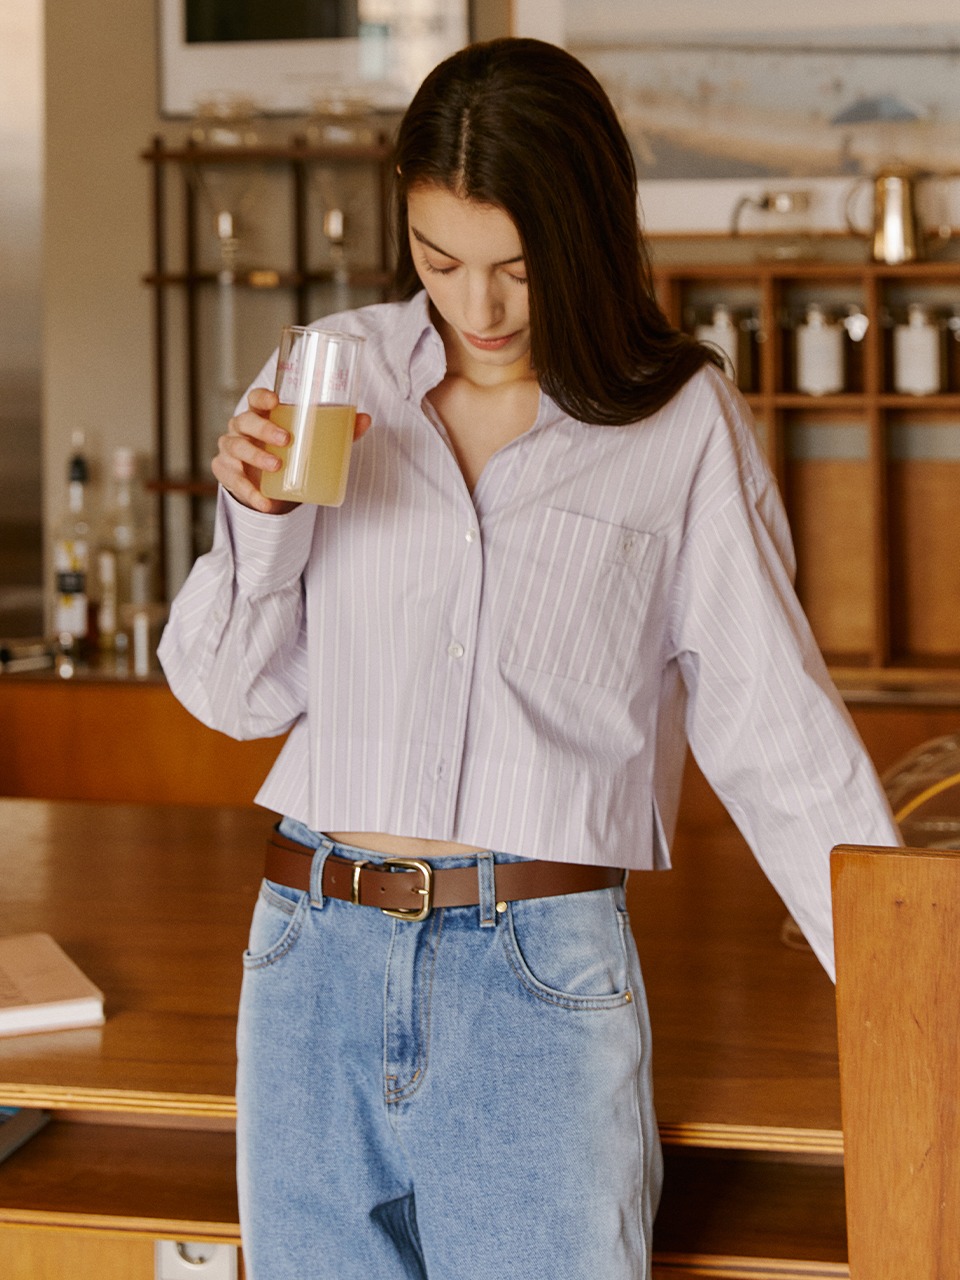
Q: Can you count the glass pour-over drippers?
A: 2